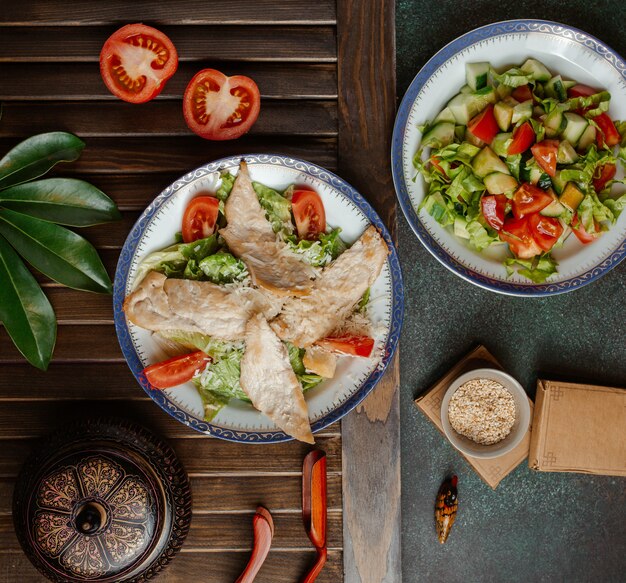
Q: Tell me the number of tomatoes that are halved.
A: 2